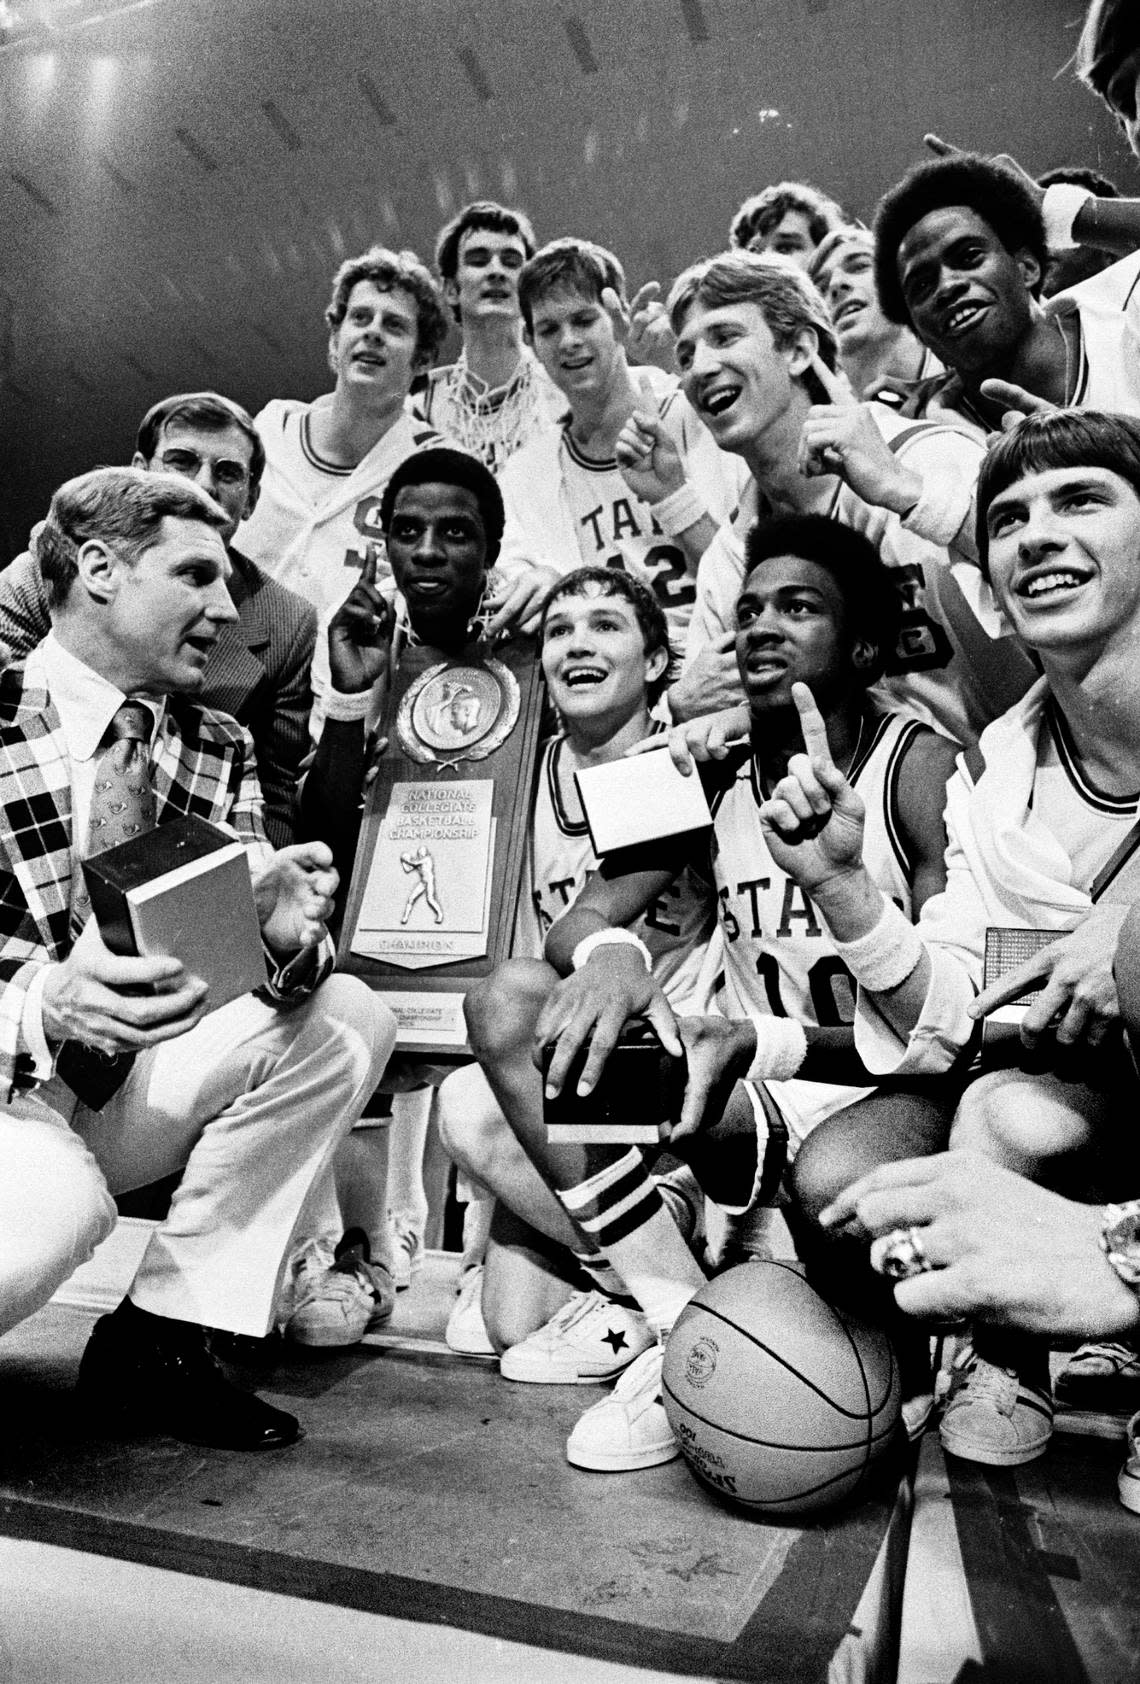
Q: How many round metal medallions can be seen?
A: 1